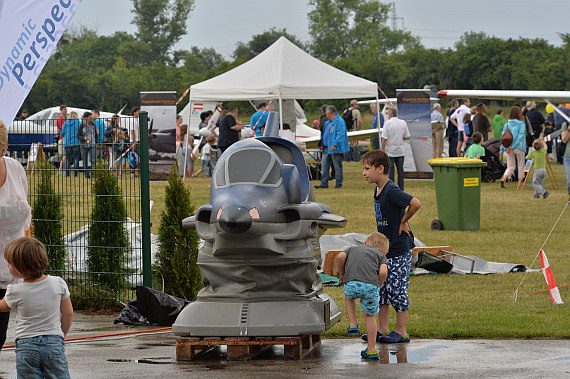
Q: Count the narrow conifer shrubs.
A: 3